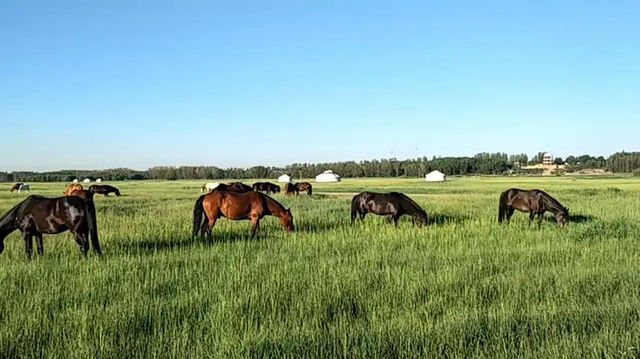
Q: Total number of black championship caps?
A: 0